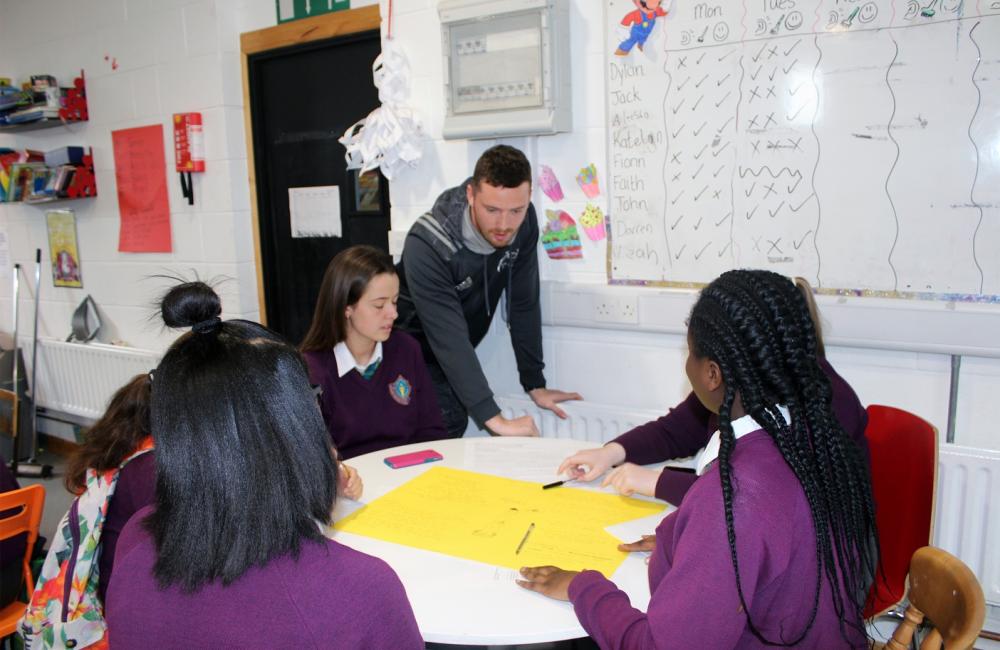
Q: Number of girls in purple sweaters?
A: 5